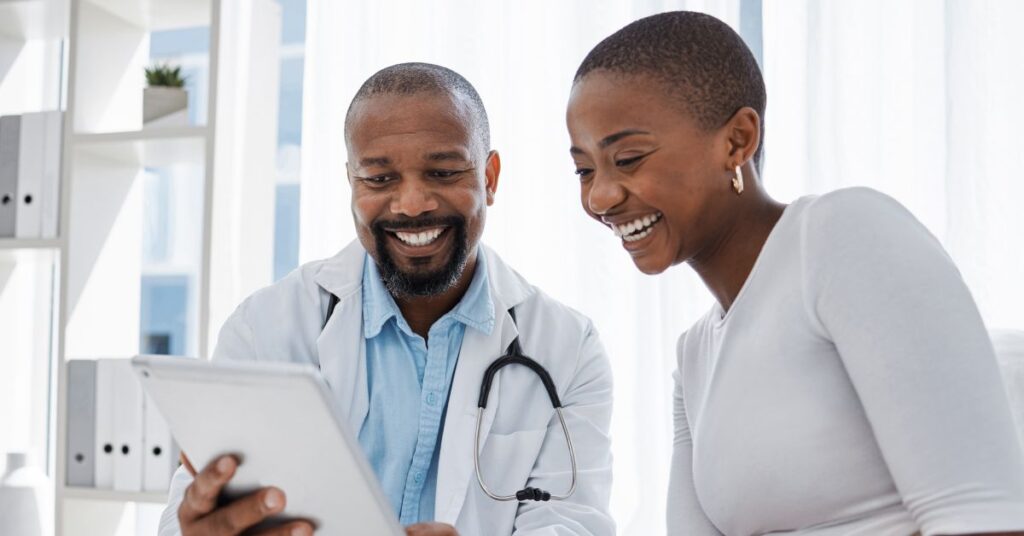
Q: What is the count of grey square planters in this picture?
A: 1